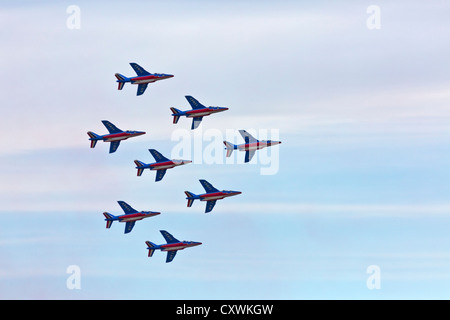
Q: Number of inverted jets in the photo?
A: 0